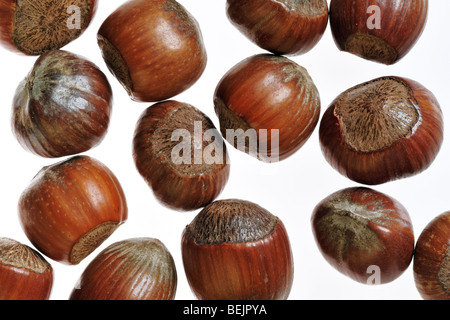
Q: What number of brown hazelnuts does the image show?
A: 14